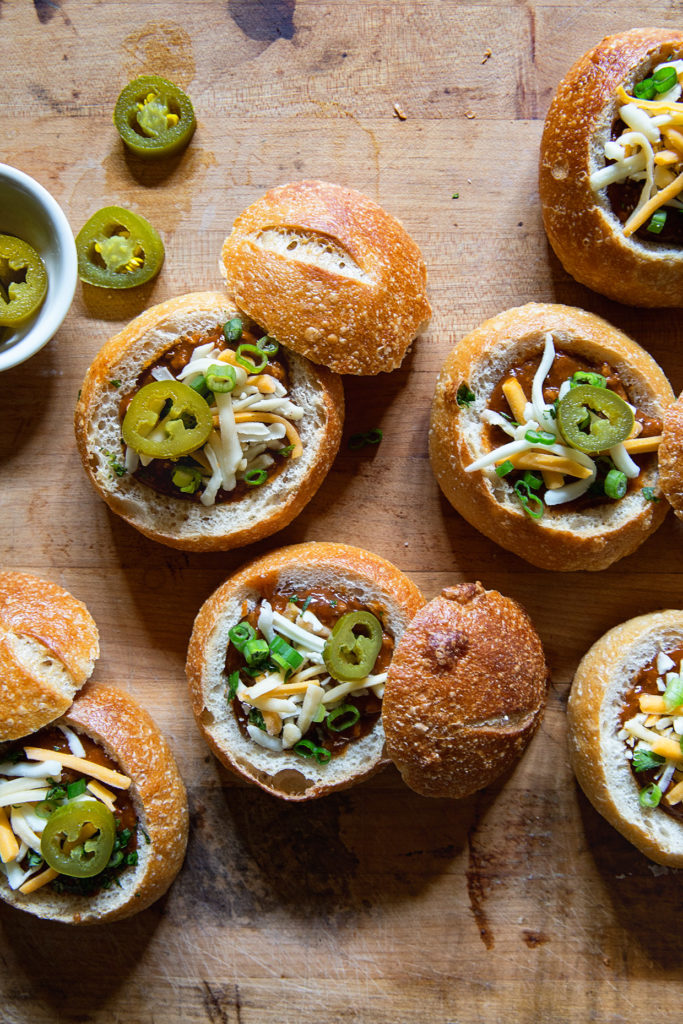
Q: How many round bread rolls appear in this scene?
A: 6